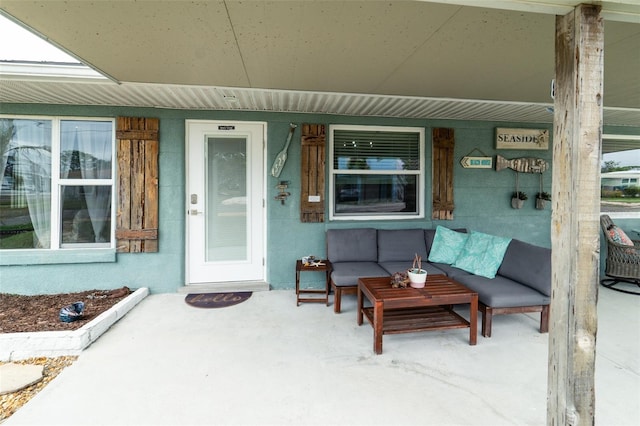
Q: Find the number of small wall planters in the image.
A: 2